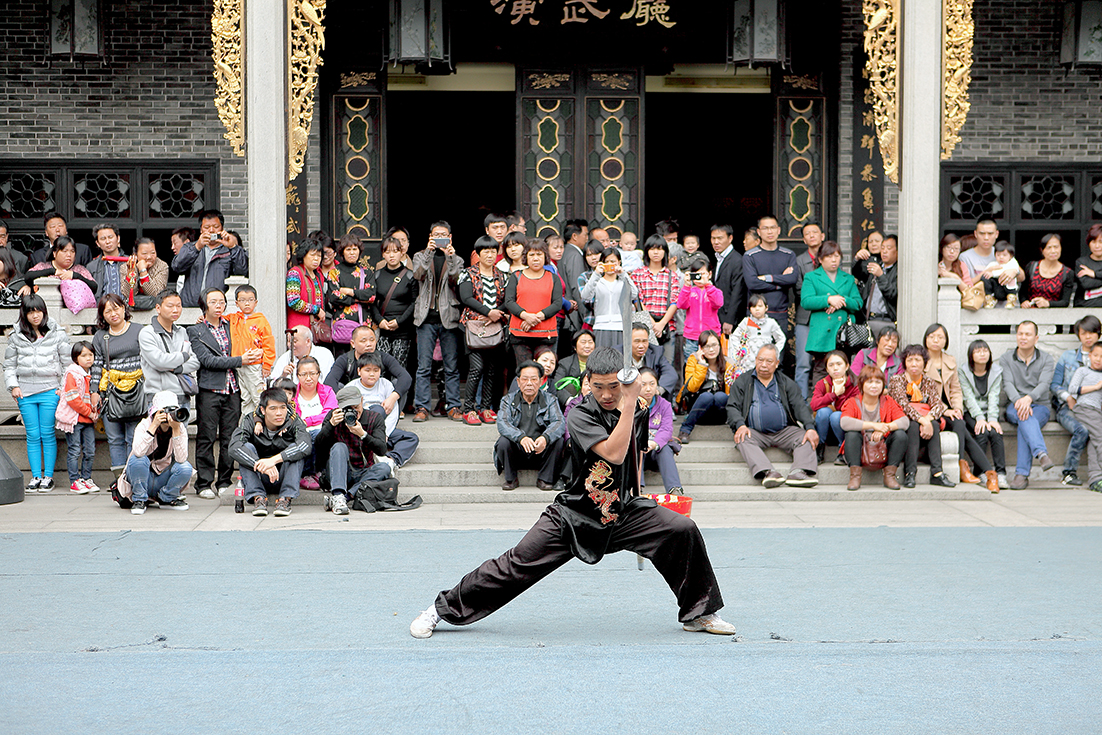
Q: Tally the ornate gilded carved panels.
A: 4